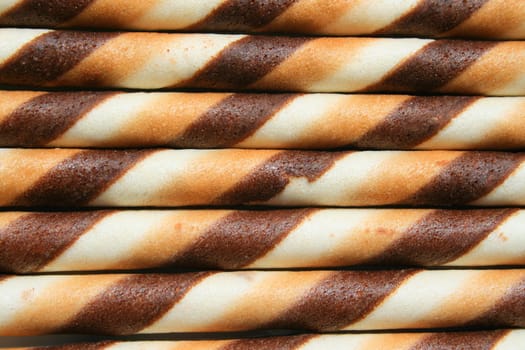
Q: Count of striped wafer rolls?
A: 7